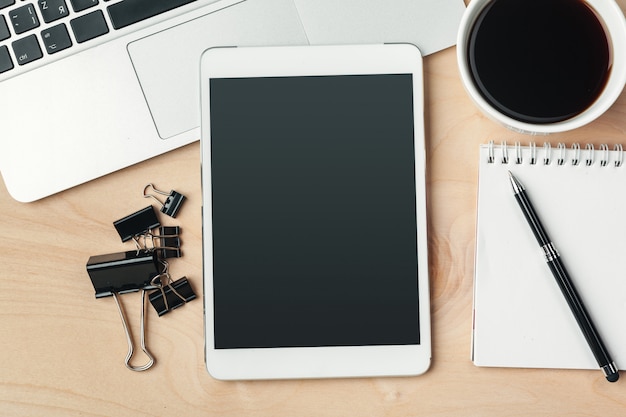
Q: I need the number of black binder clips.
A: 5